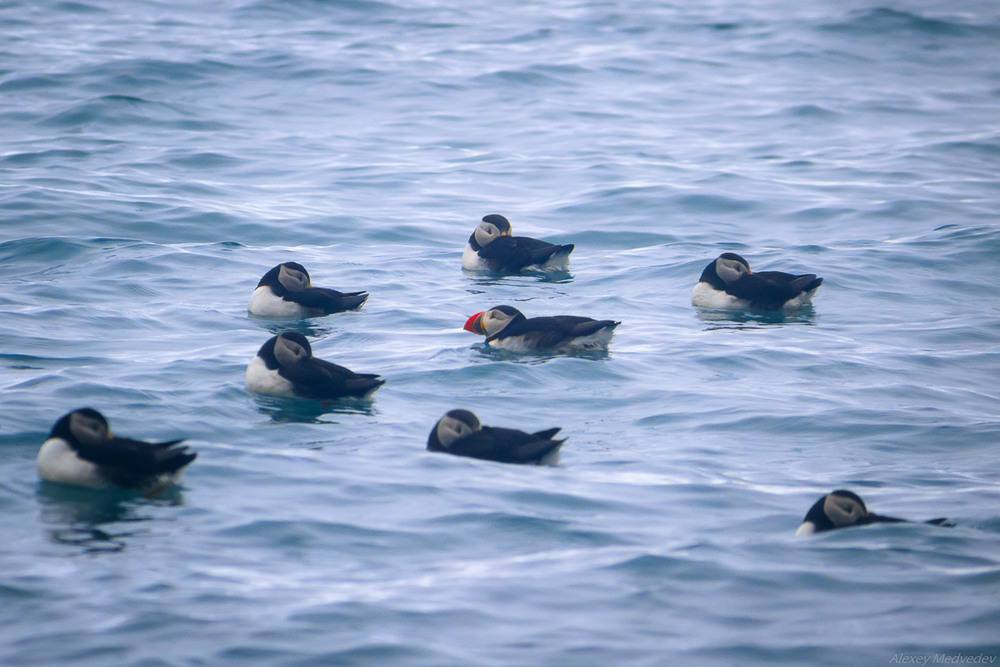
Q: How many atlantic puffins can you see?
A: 8